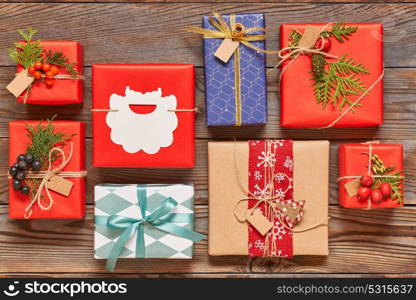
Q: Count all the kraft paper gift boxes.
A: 1